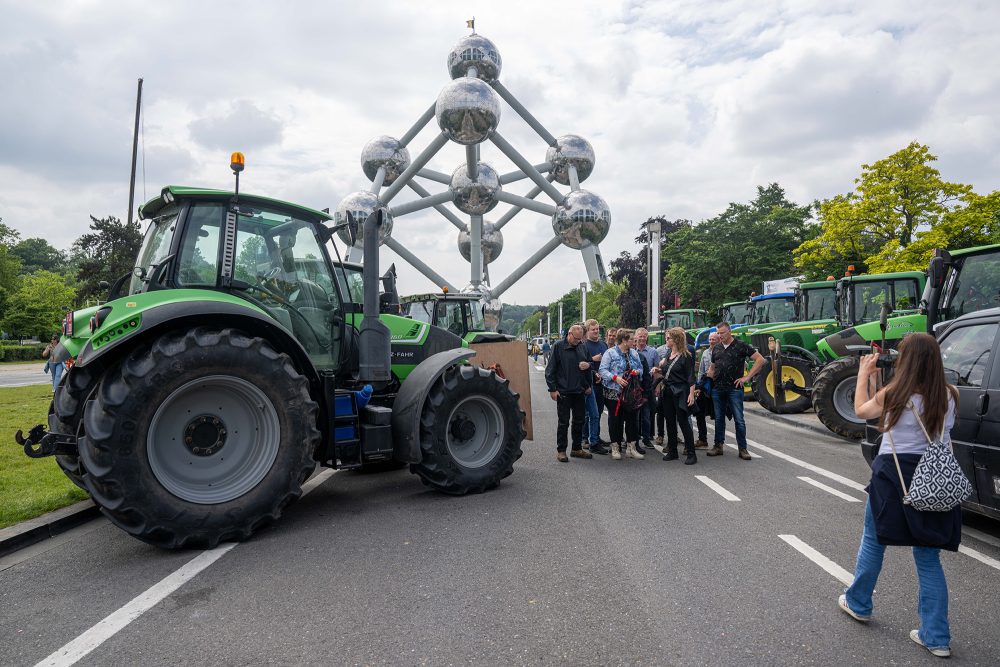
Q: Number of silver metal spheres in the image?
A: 9